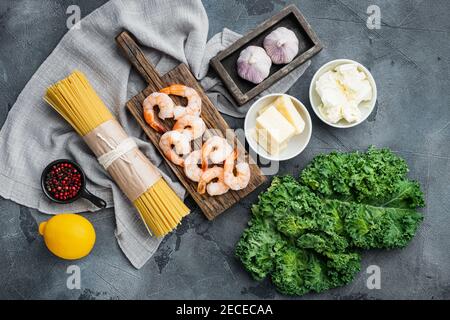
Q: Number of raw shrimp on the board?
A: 8